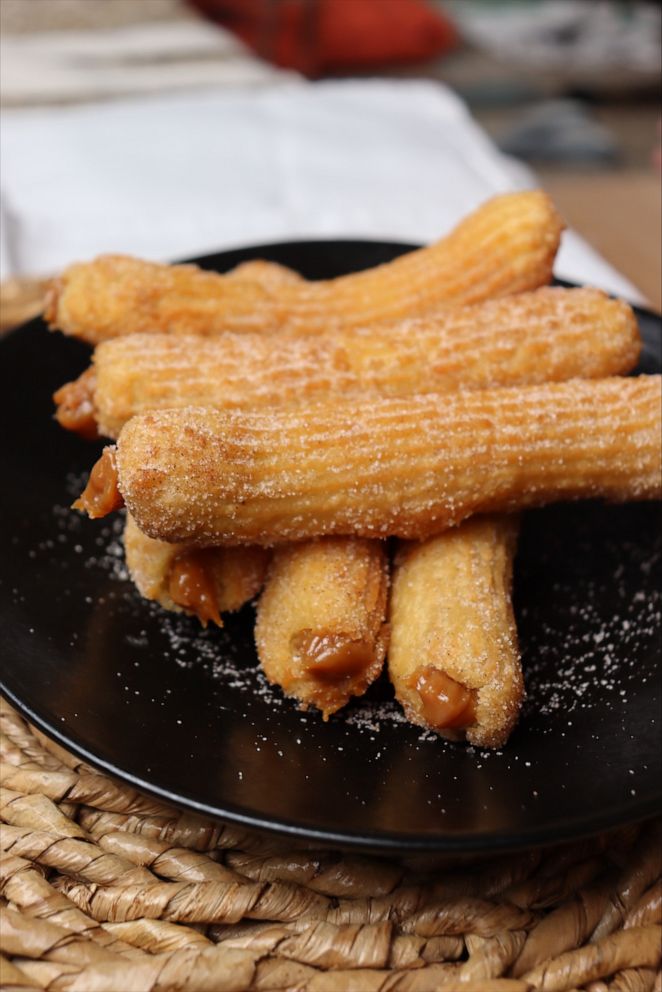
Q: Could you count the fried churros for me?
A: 6